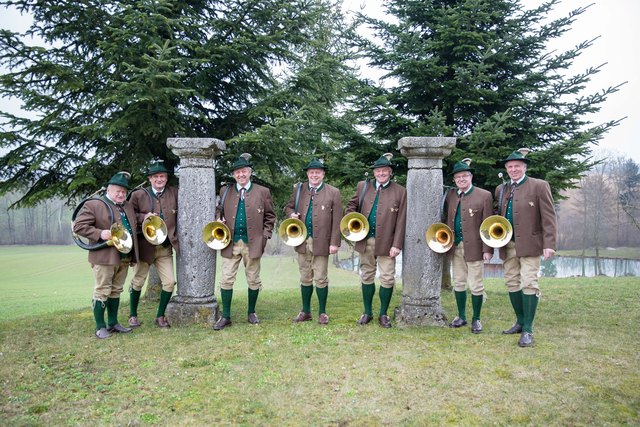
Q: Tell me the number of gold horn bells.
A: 7